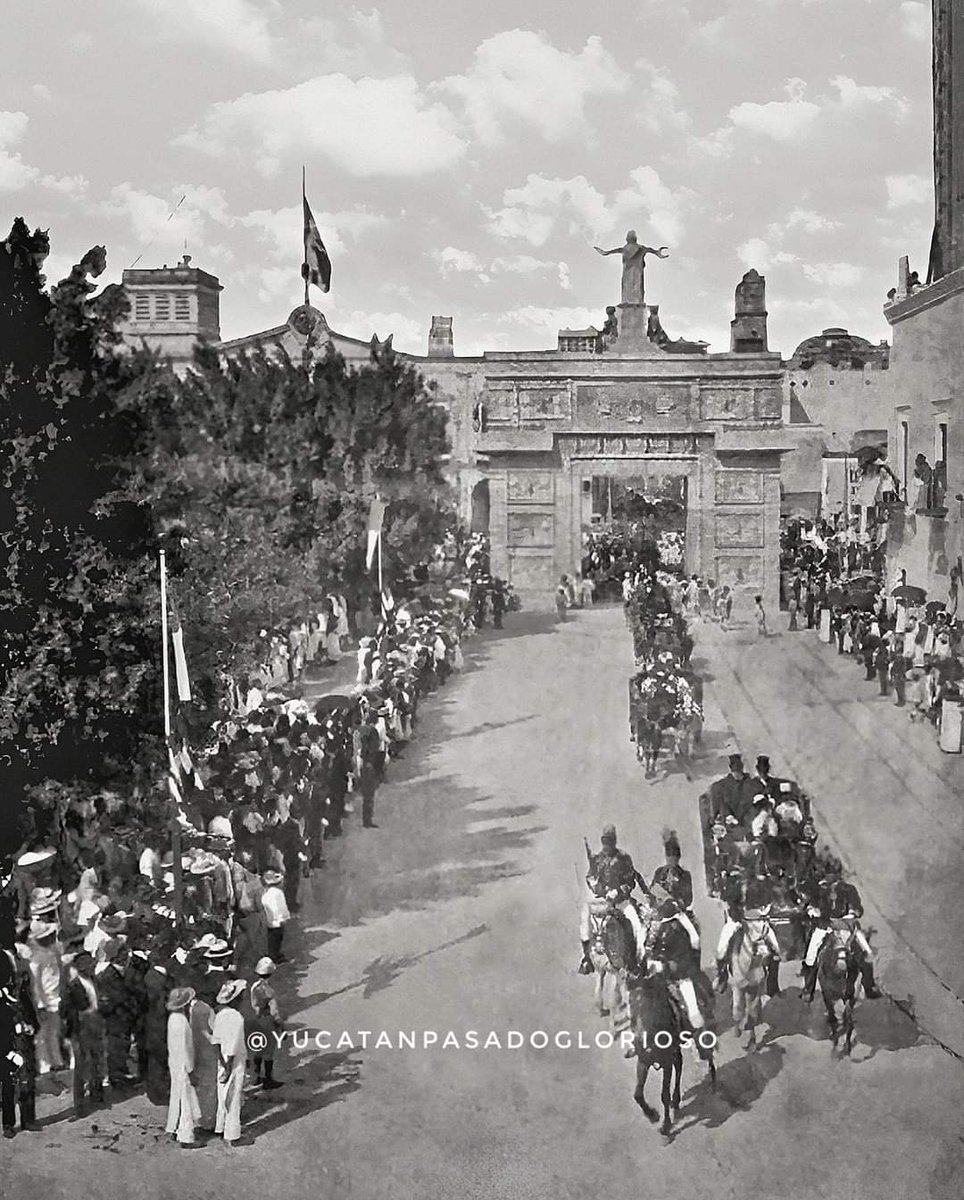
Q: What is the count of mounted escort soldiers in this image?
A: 5